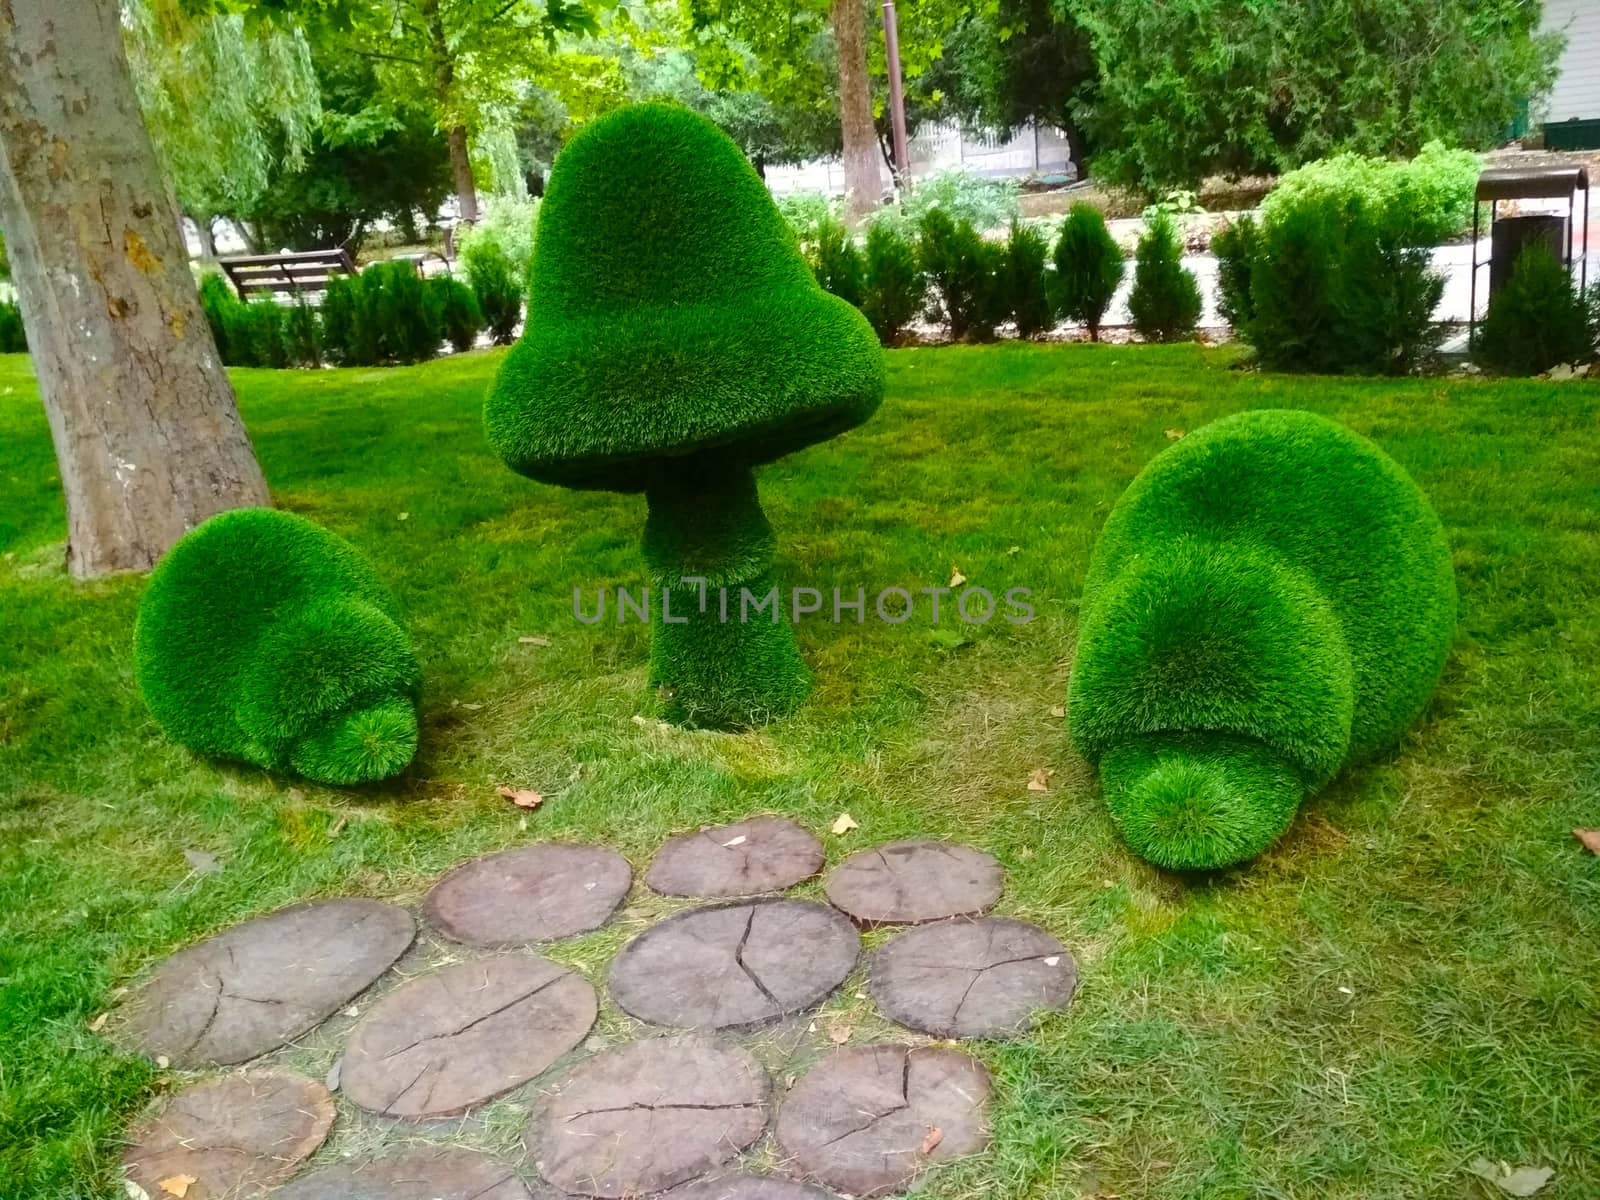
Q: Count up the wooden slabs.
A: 12